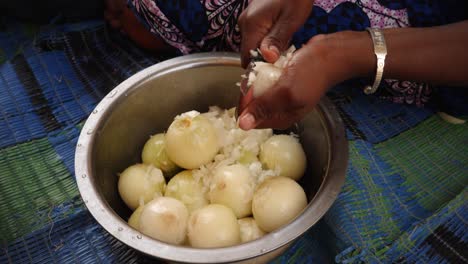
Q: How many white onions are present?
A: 12